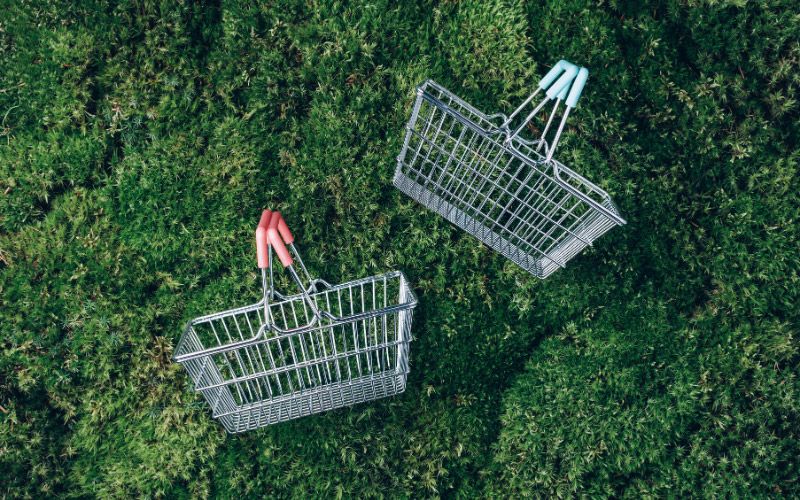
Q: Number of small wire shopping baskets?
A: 2